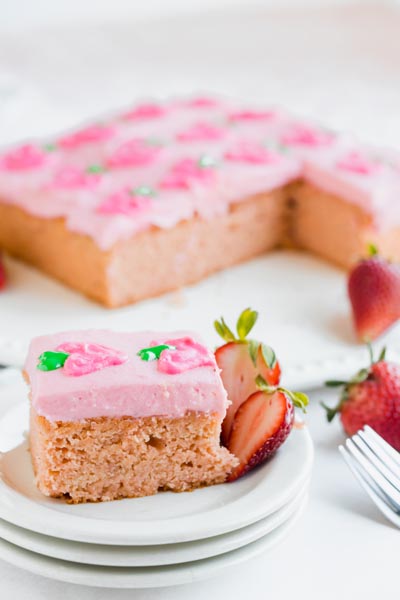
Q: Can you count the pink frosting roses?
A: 15